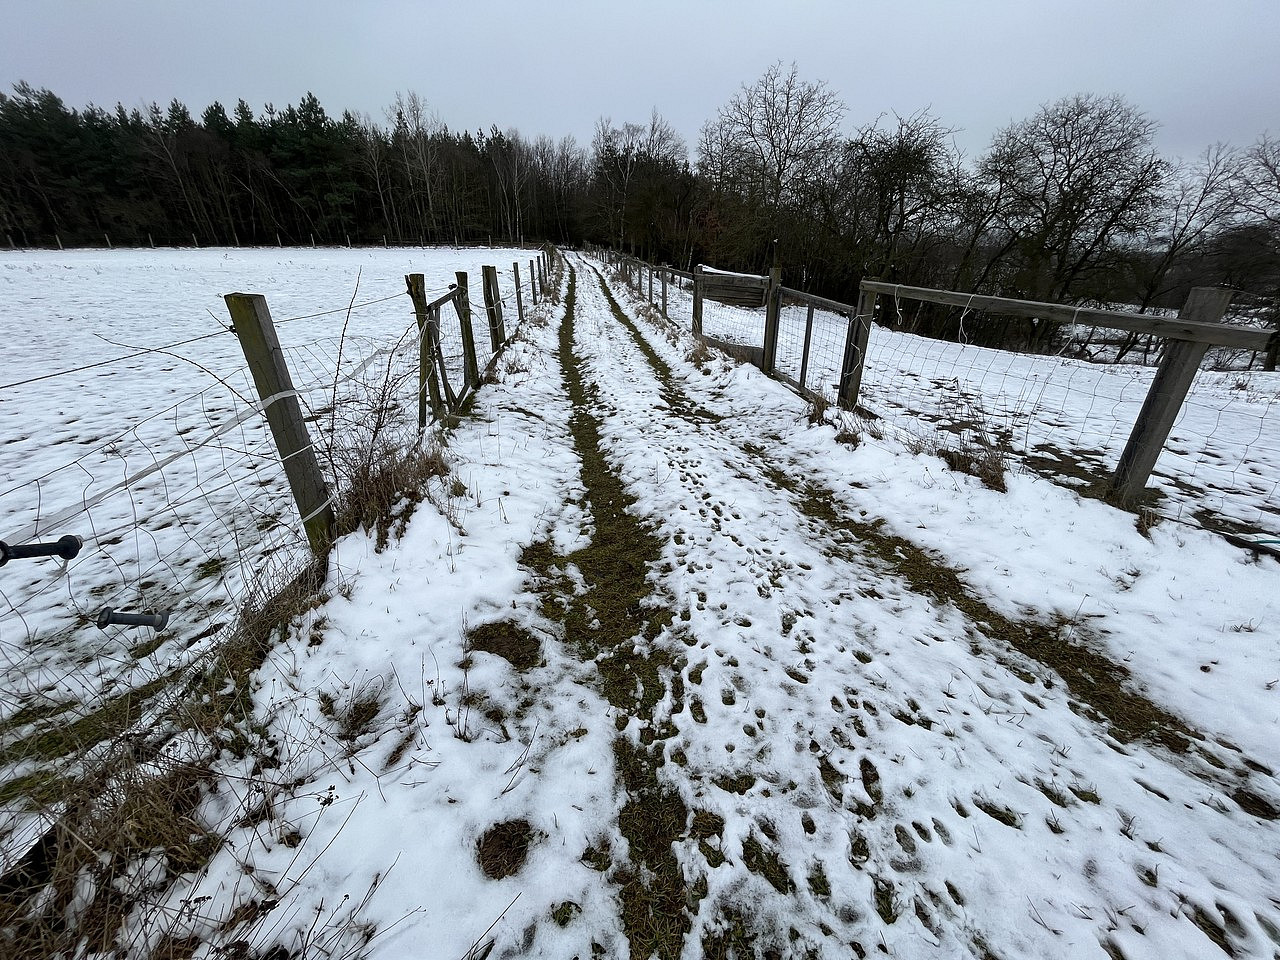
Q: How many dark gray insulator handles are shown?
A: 2